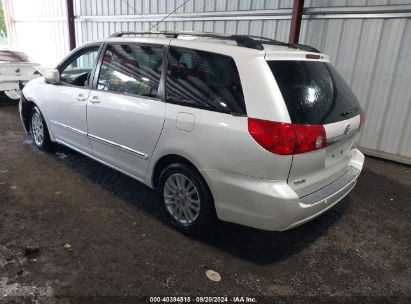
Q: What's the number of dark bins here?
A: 0